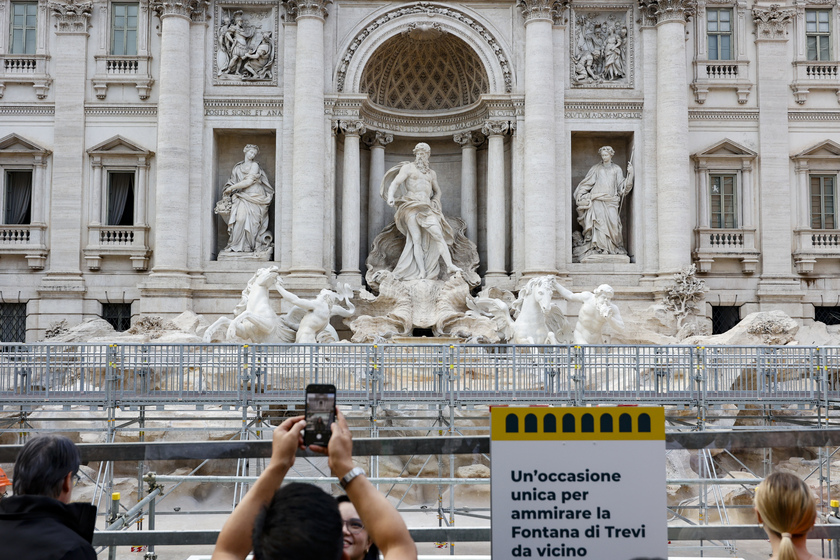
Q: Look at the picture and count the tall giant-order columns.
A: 4